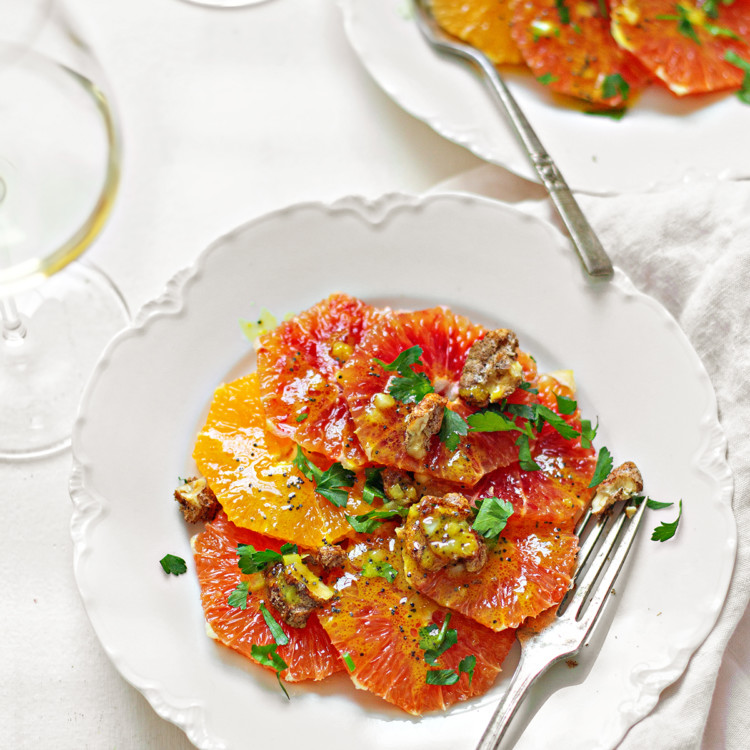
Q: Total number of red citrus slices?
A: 8